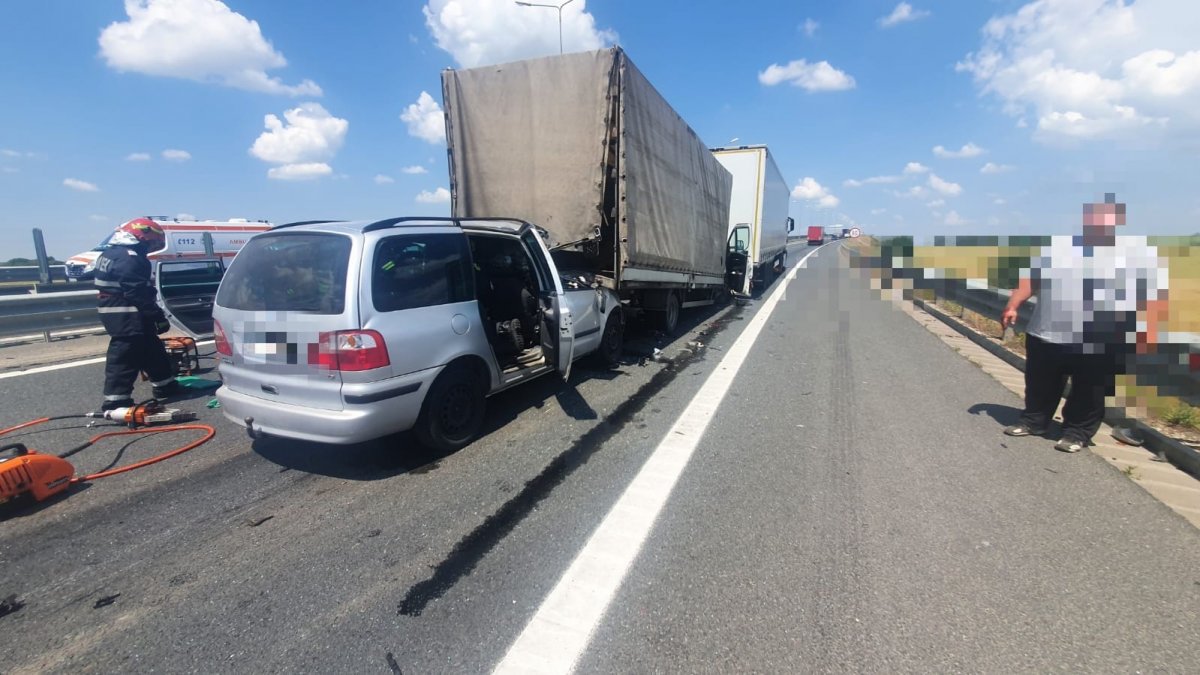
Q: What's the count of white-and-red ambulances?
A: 1